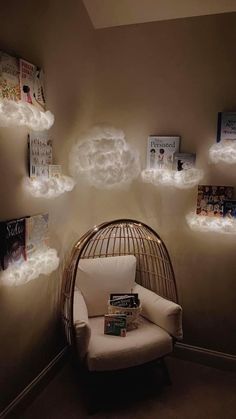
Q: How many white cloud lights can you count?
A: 7